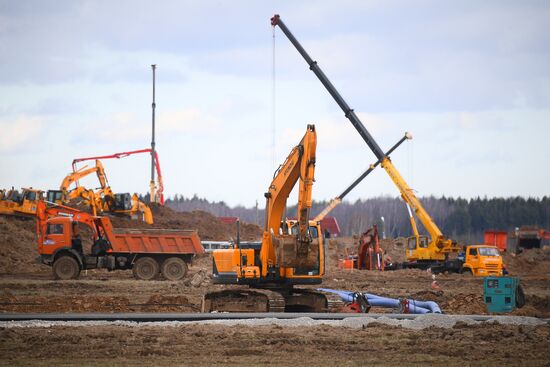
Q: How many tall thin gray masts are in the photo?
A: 1